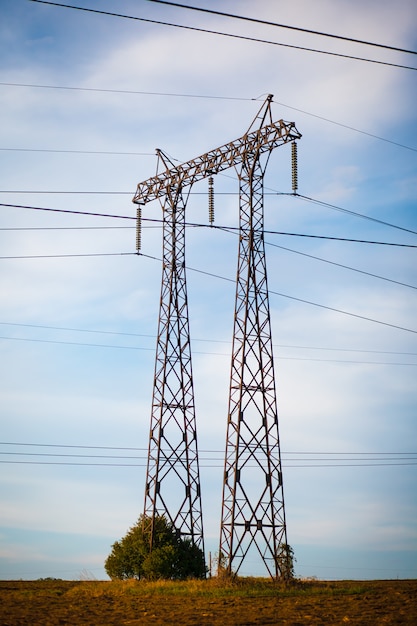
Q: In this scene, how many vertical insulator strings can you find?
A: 3